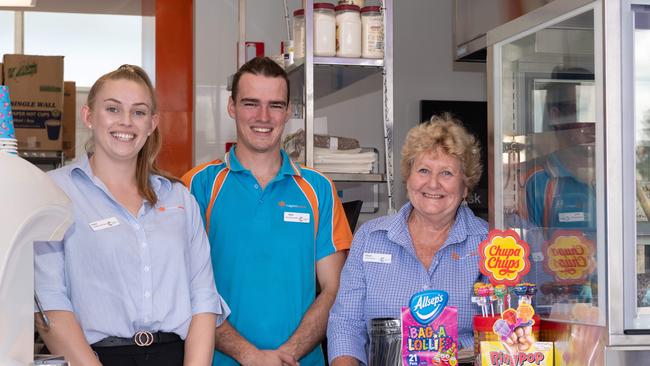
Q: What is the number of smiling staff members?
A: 3